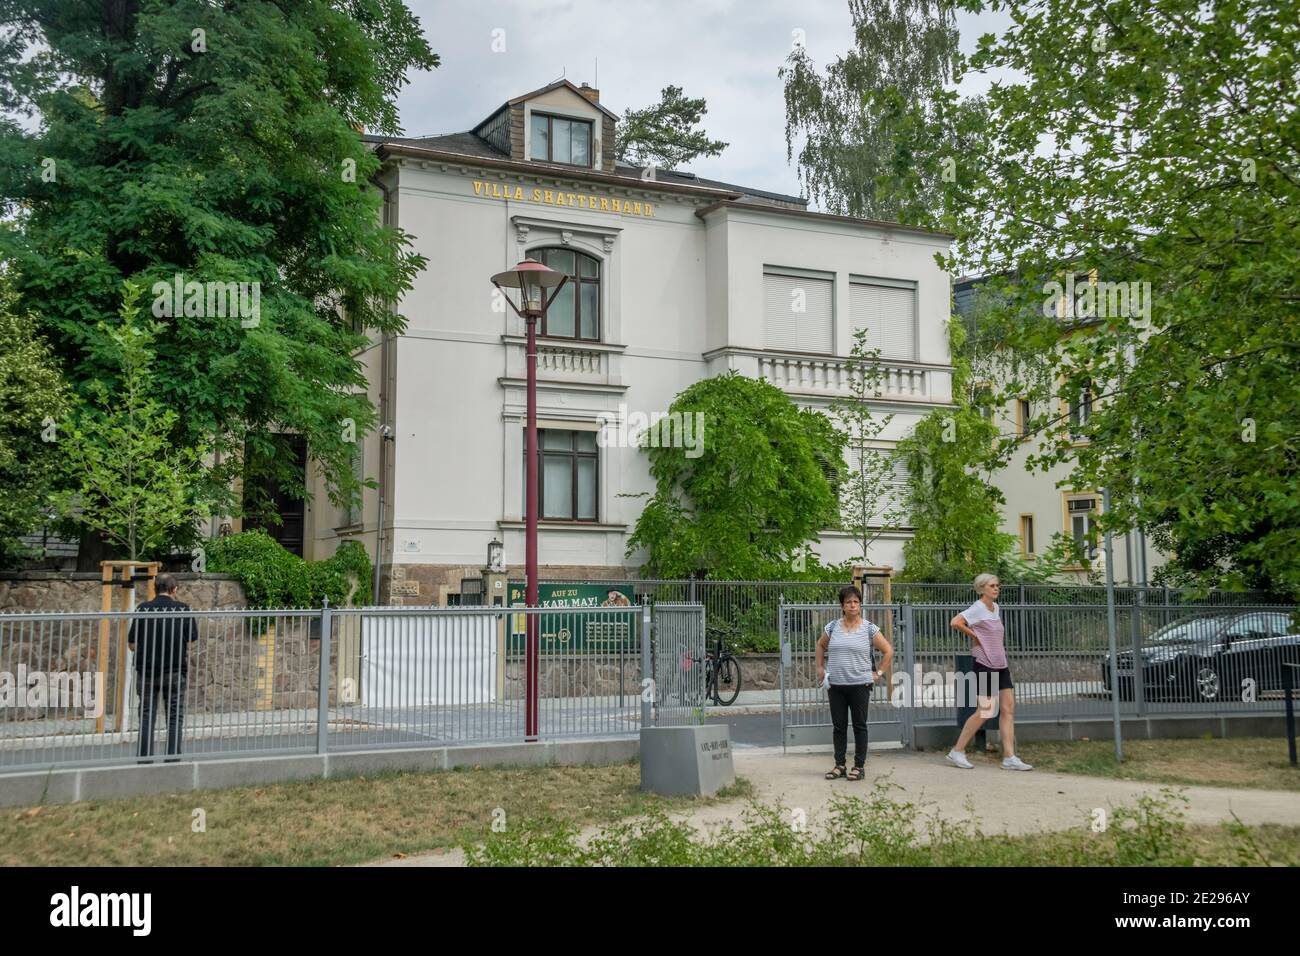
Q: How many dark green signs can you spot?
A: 1